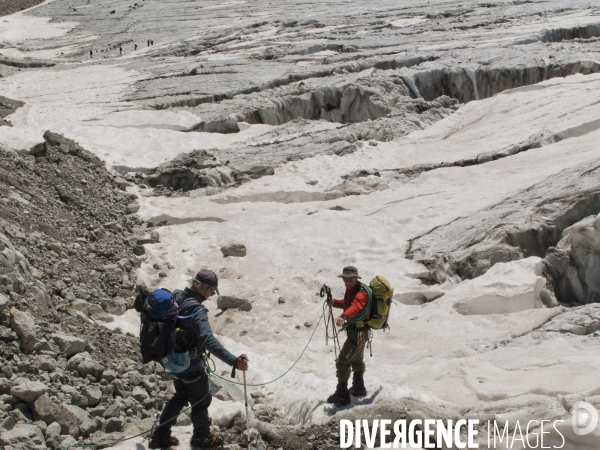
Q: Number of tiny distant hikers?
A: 5